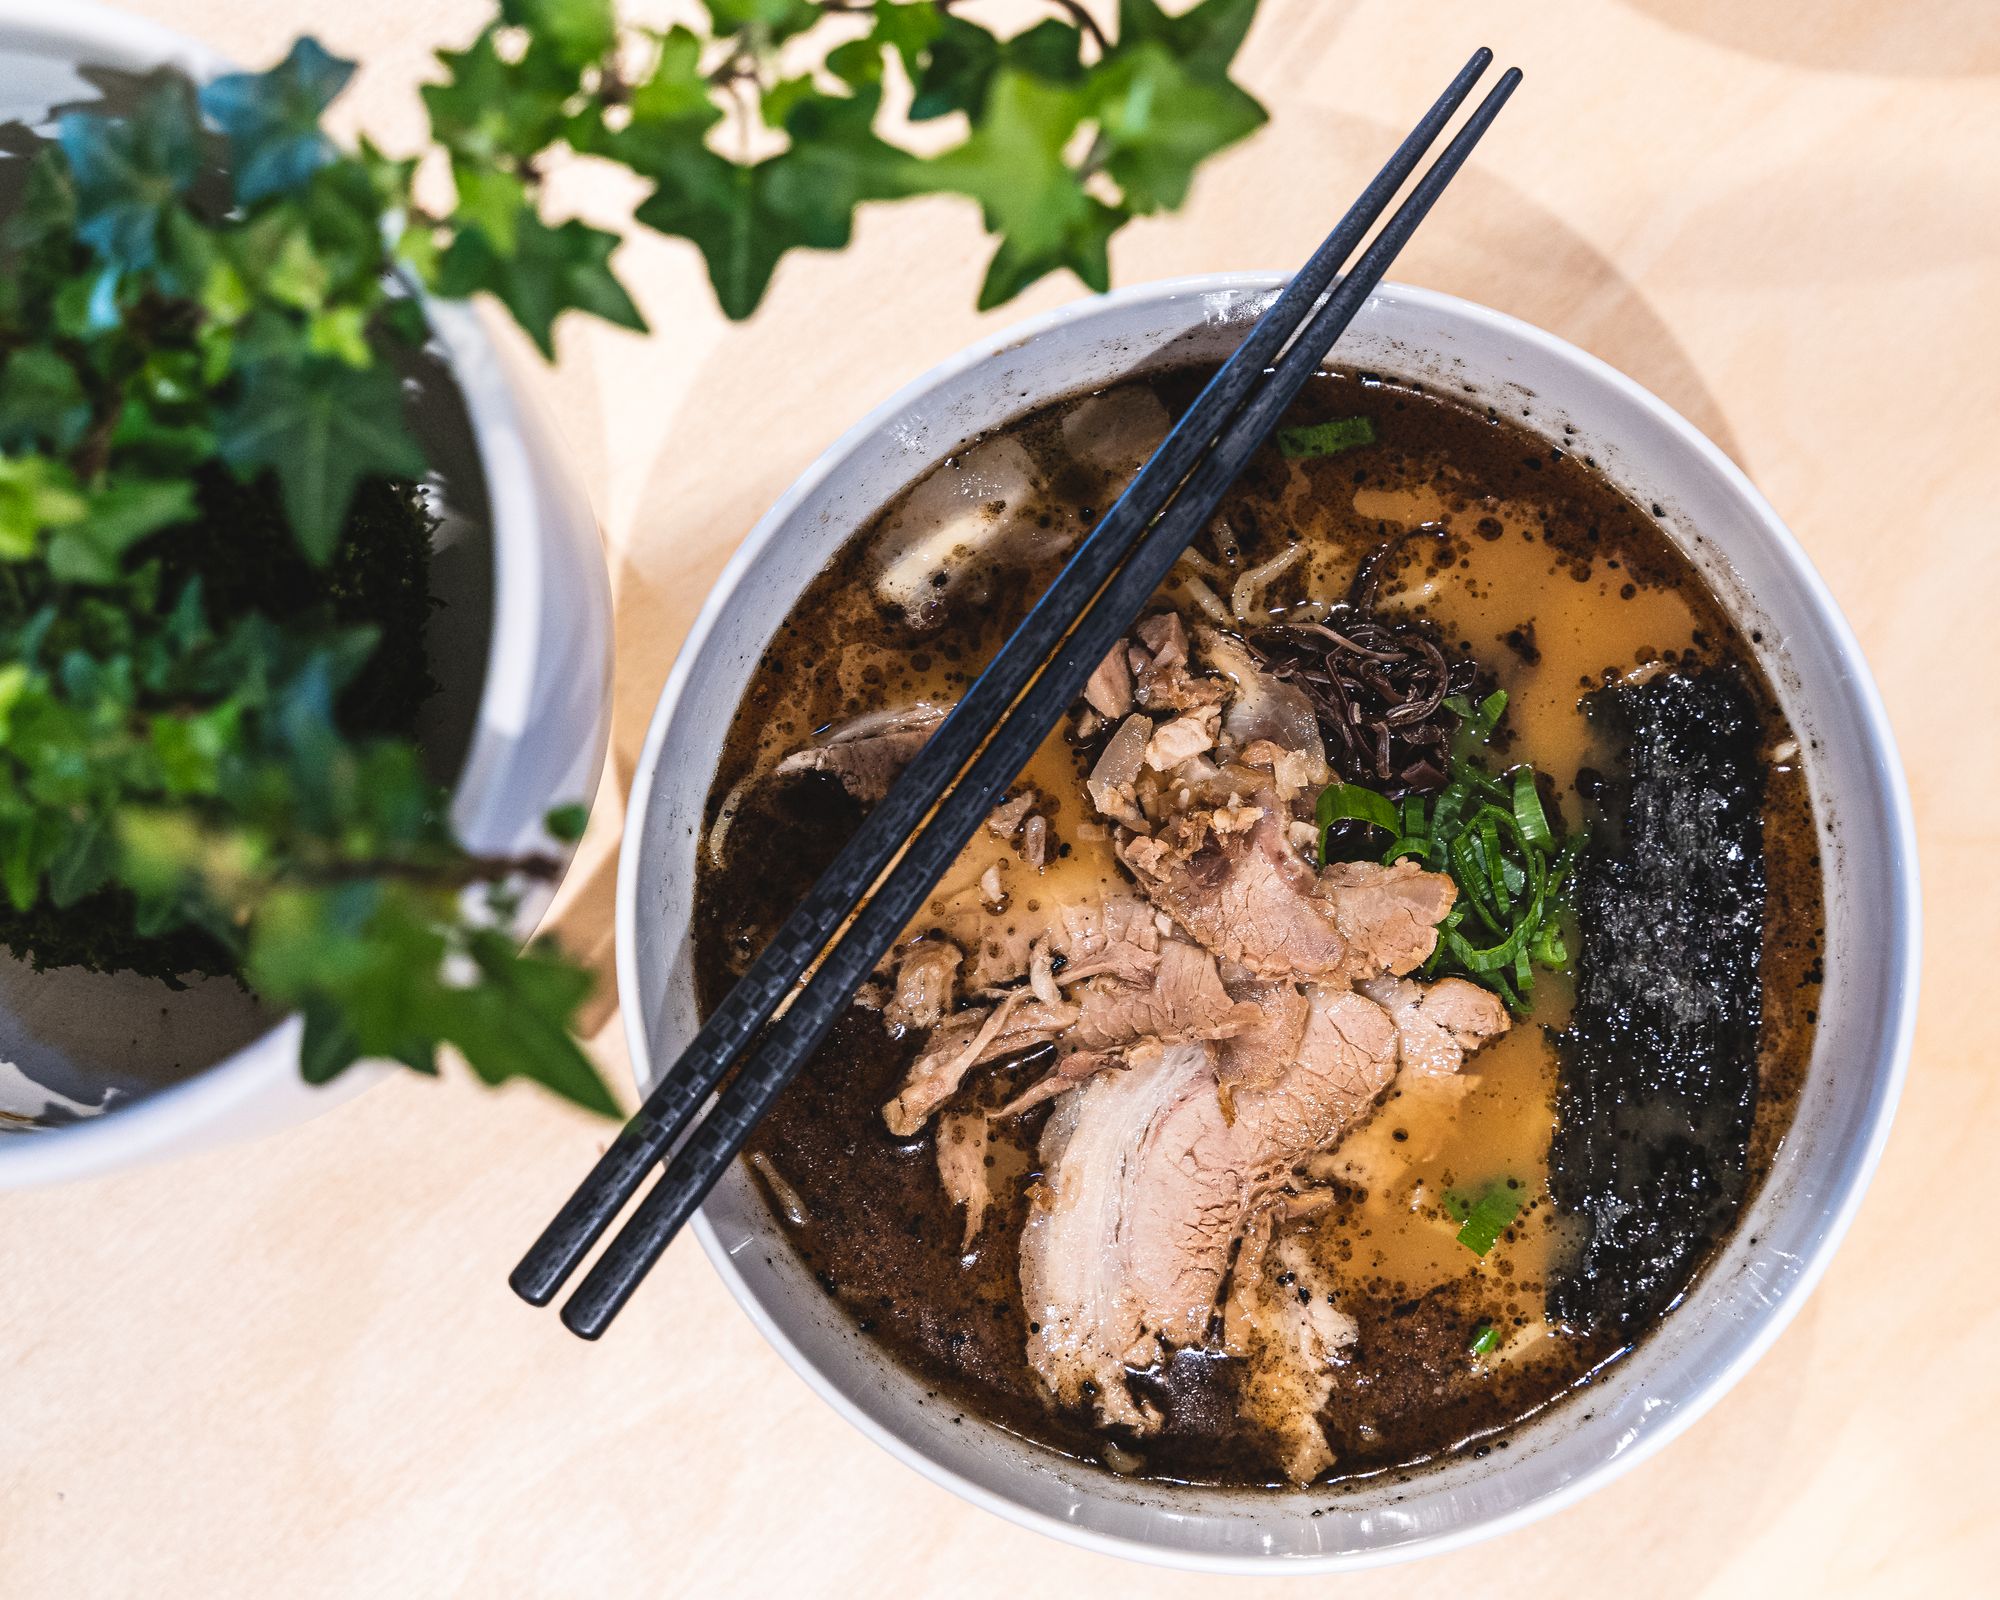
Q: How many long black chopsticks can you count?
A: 2